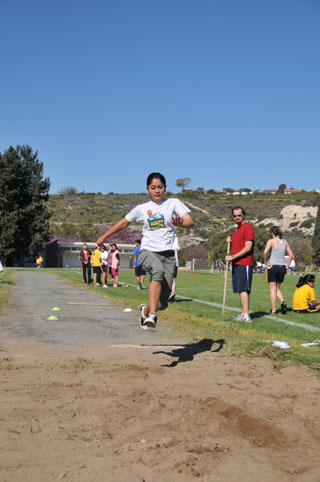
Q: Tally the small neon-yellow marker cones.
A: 2